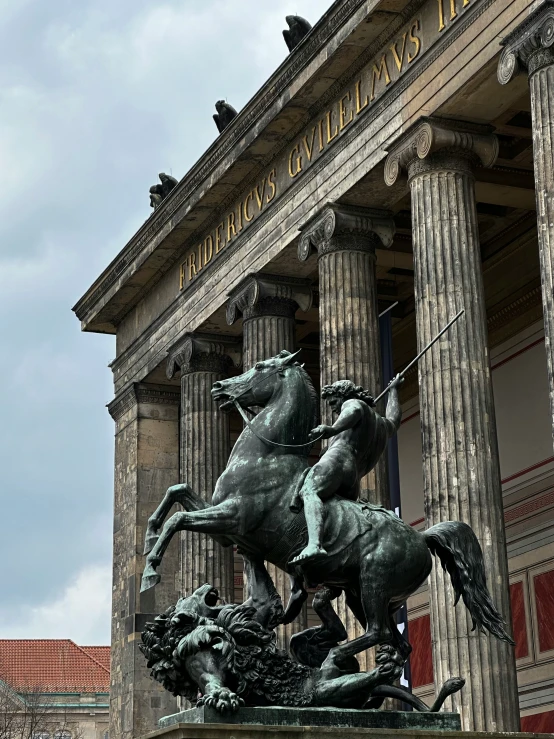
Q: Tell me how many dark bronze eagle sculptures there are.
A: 3